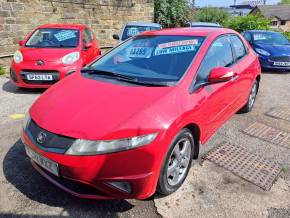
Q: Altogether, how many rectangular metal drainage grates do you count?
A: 3